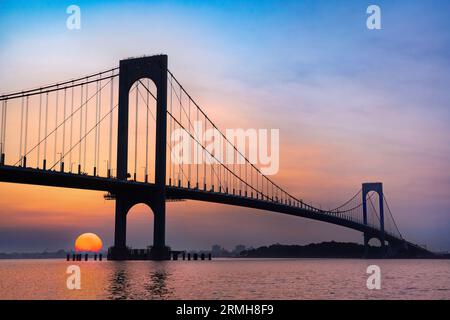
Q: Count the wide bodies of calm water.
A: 1